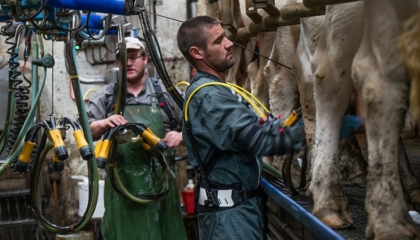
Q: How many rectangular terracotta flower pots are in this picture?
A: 0